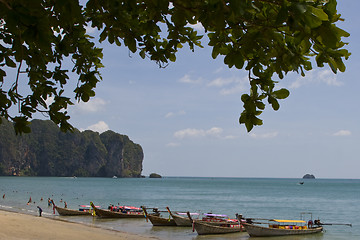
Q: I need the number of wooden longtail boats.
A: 6